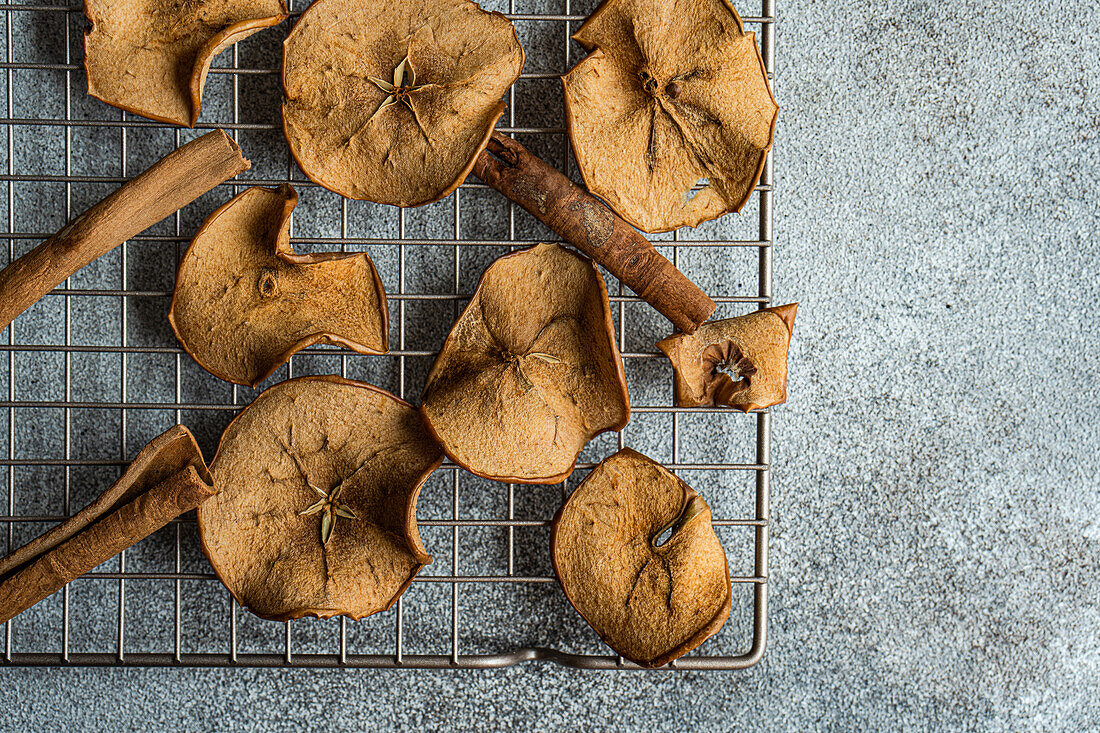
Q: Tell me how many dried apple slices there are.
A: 8